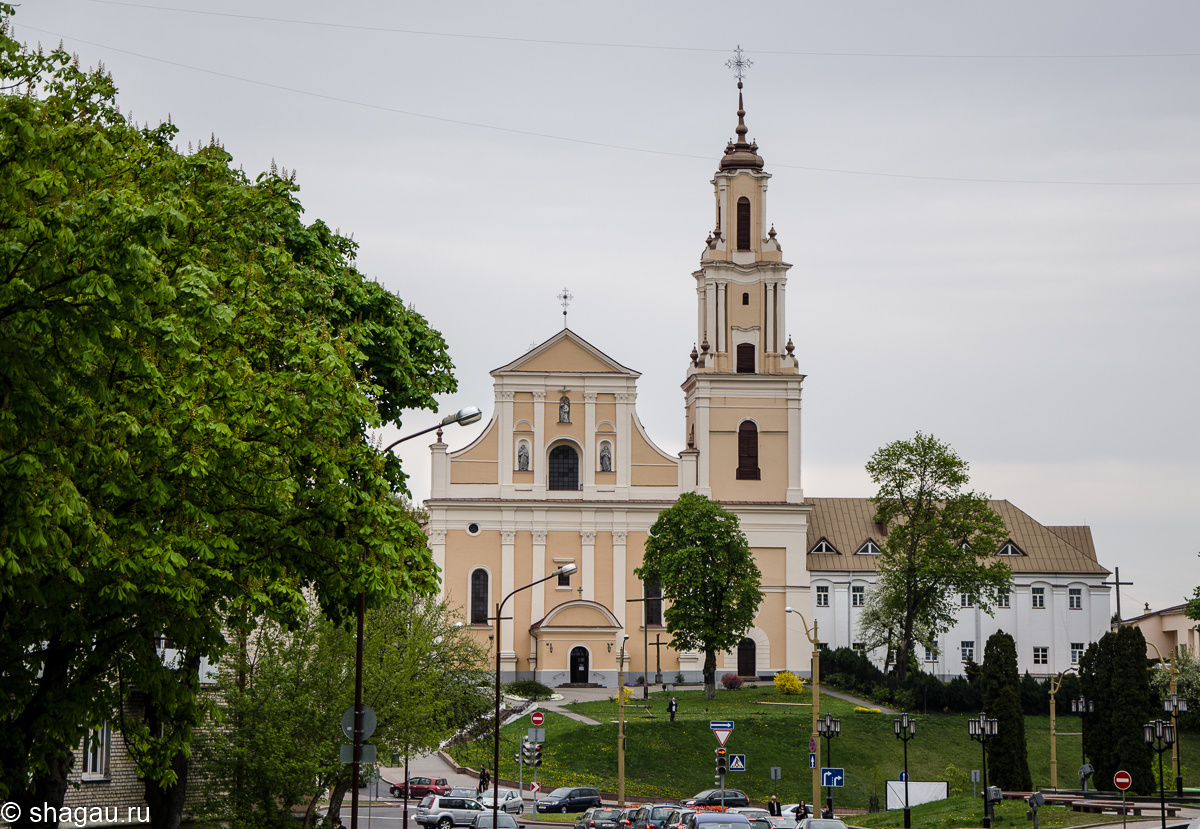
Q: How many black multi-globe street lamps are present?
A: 6